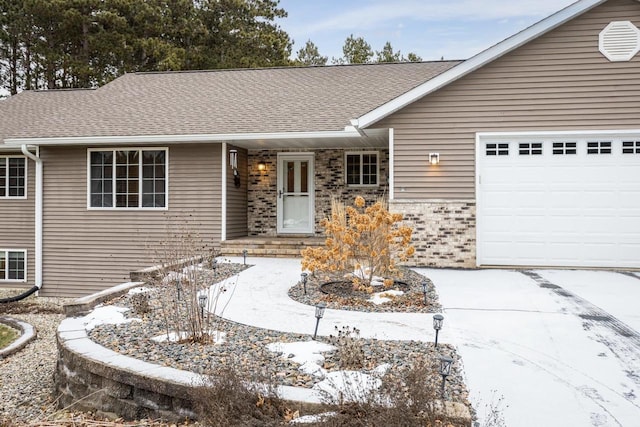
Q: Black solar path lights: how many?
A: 9